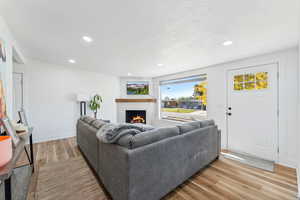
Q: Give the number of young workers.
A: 0